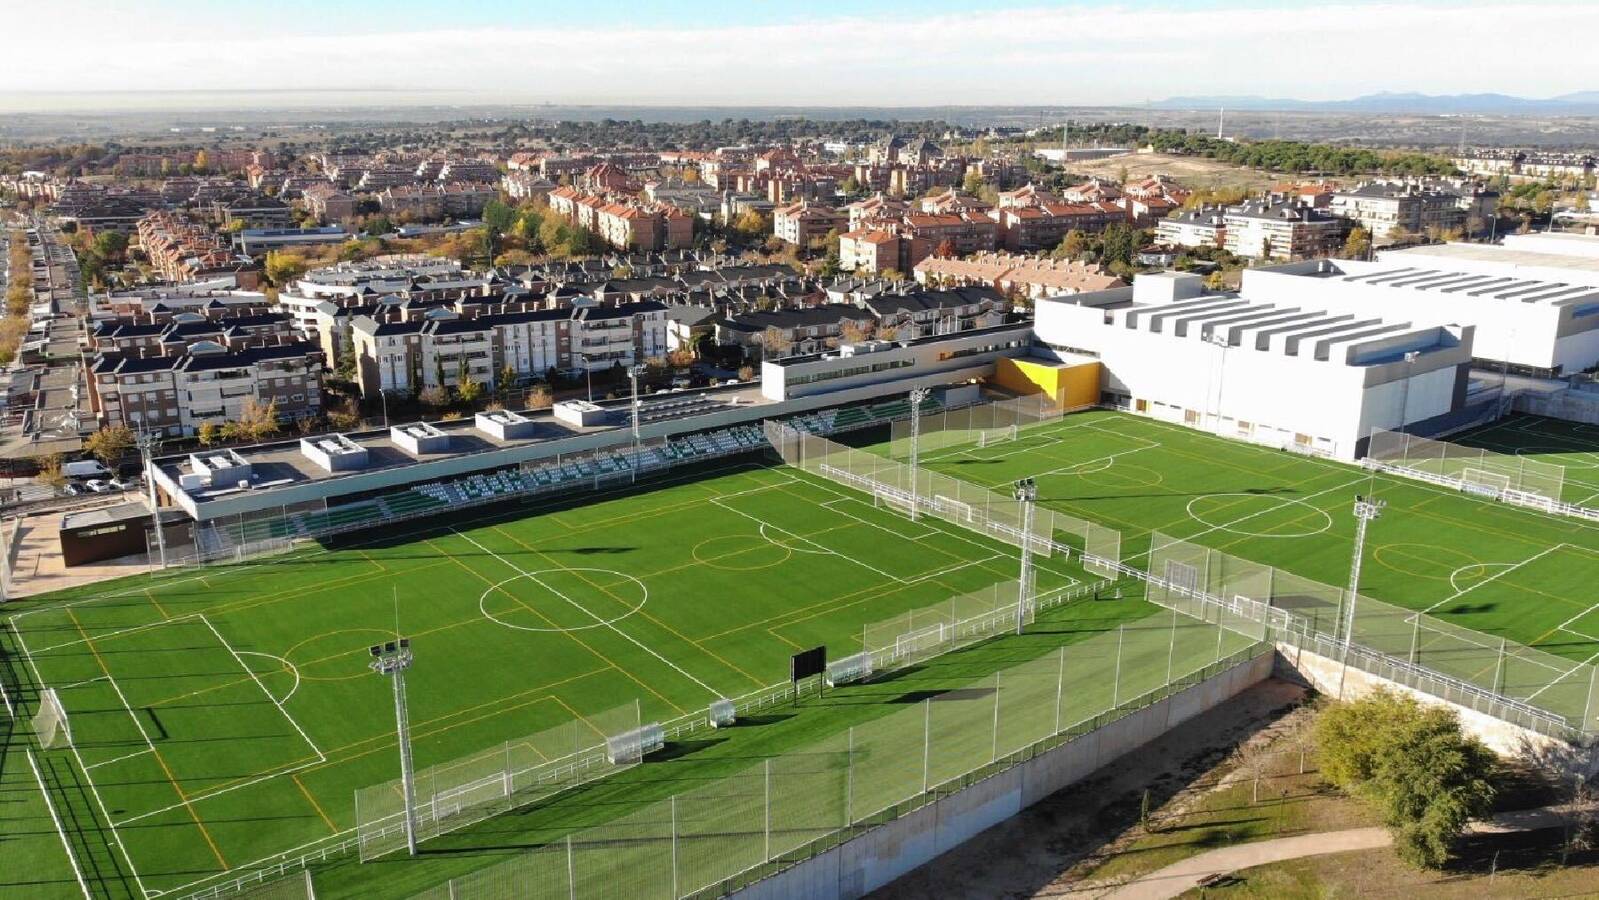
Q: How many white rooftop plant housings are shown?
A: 5